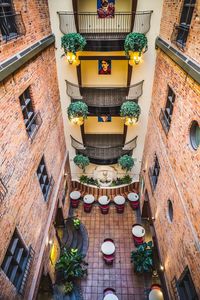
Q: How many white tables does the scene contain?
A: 9